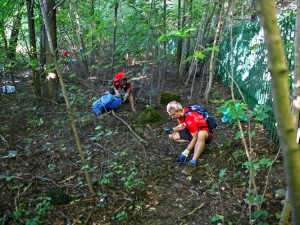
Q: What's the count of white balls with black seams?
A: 0